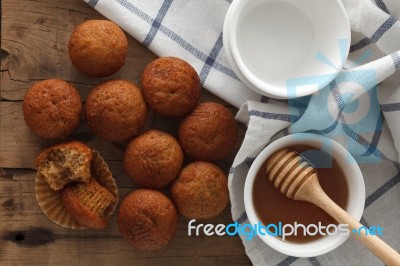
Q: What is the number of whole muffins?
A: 8